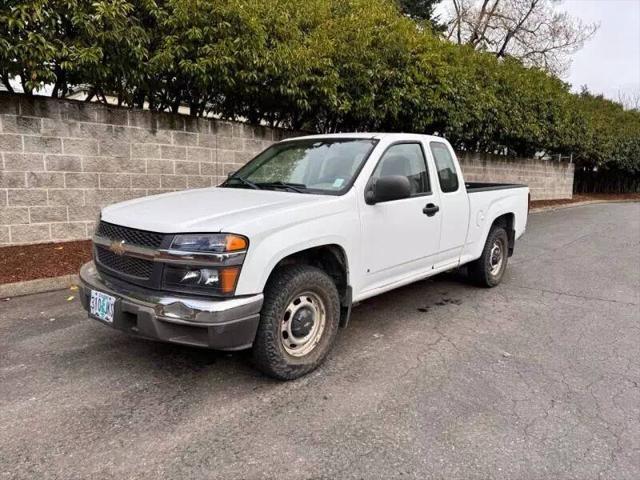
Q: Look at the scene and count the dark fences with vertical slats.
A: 1